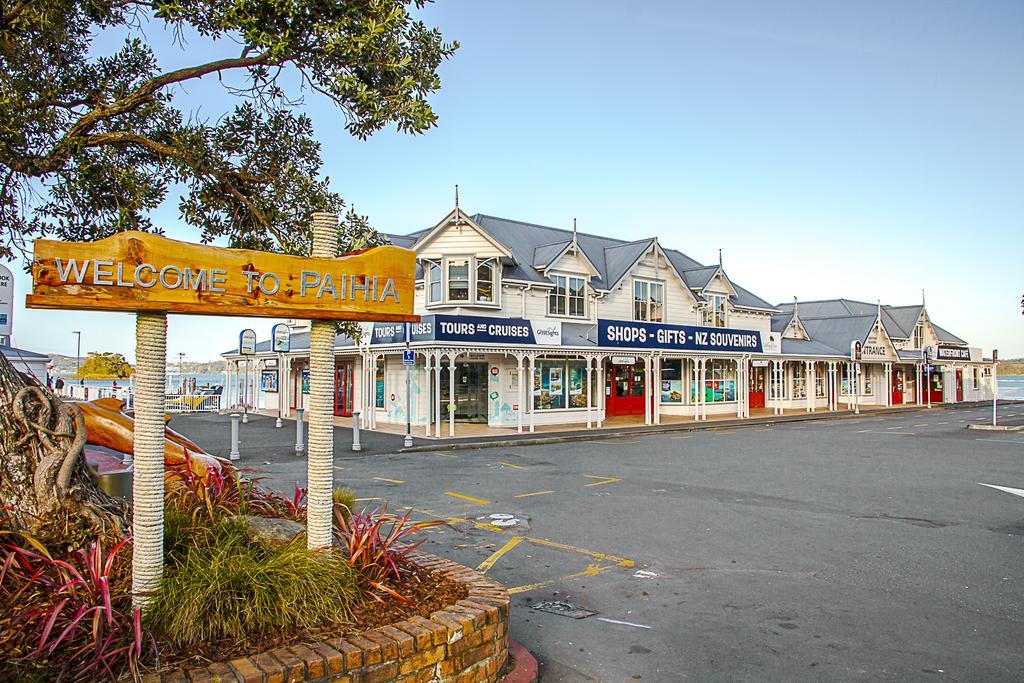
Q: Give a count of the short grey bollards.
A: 3